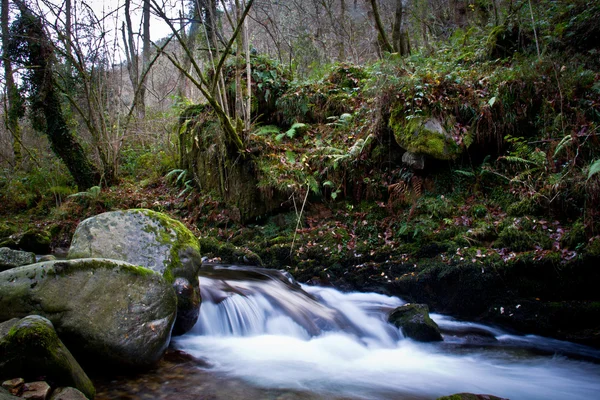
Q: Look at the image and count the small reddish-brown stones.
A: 2